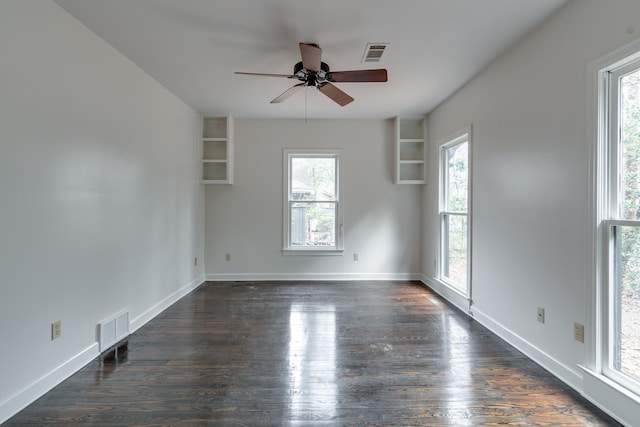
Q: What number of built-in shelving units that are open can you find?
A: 2